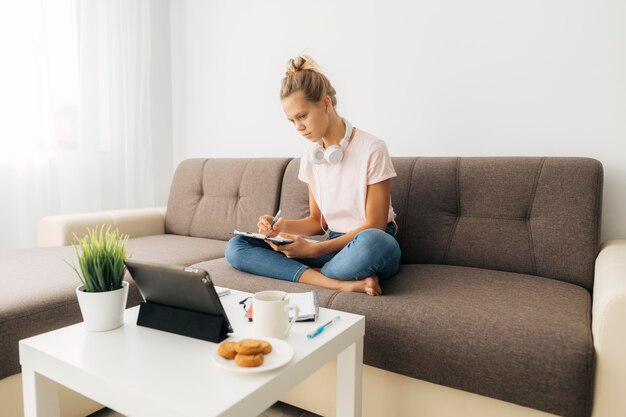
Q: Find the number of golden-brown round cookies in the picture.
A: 4